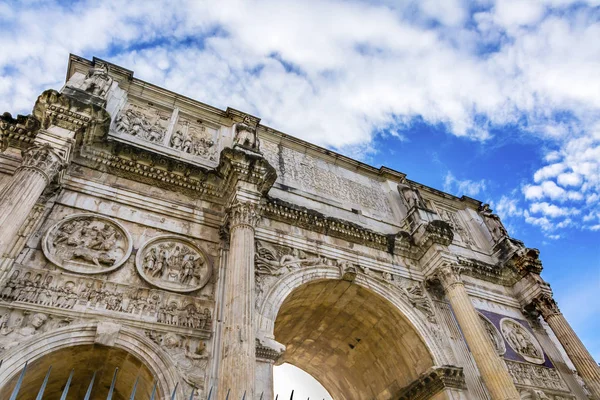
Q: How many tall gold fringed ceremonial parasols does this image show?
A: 0